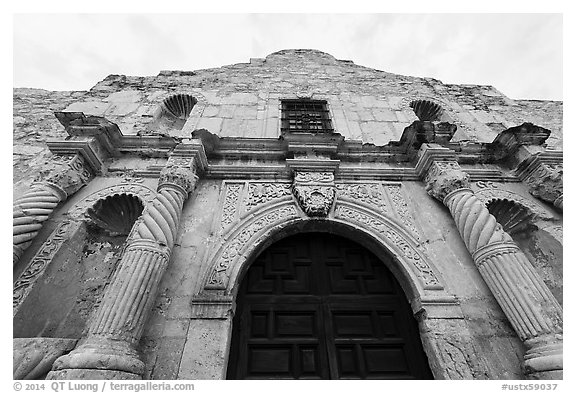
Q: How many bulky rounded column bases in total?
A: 2